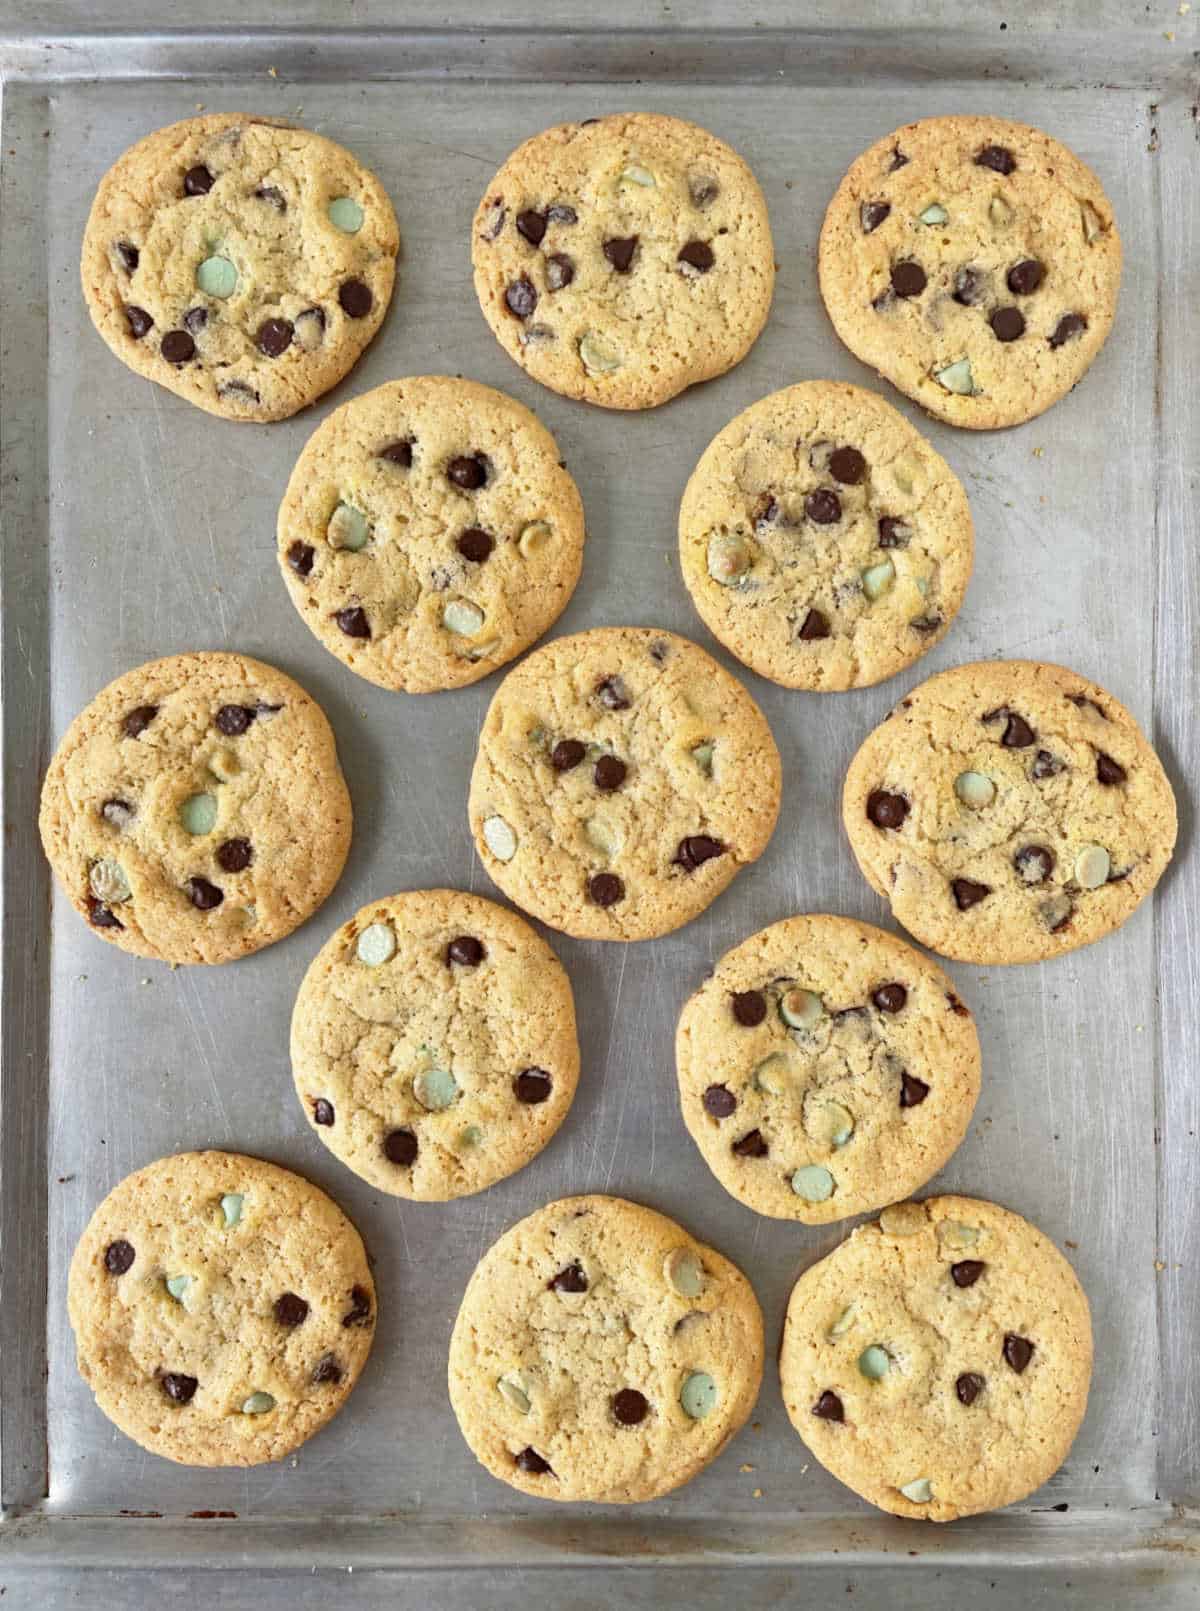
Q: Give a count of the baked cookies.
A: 13